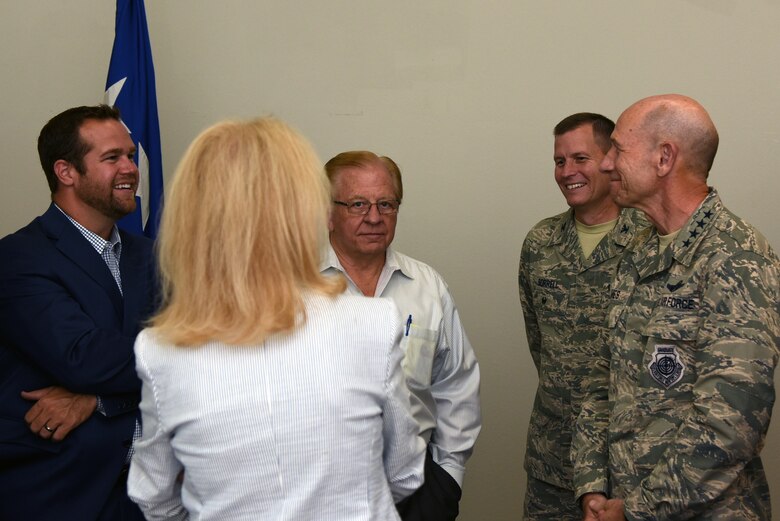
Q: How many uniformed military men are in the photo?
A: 2